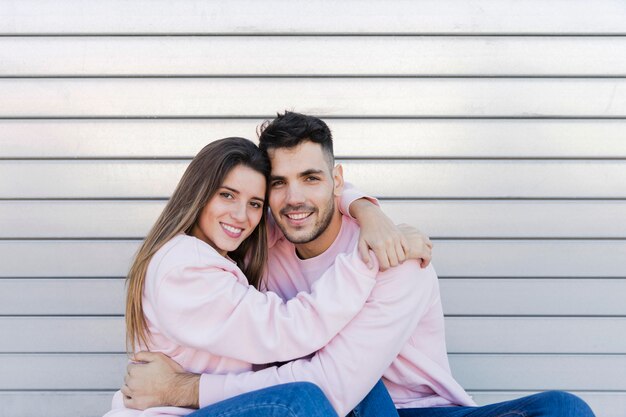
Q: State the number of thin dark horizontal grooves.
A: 10